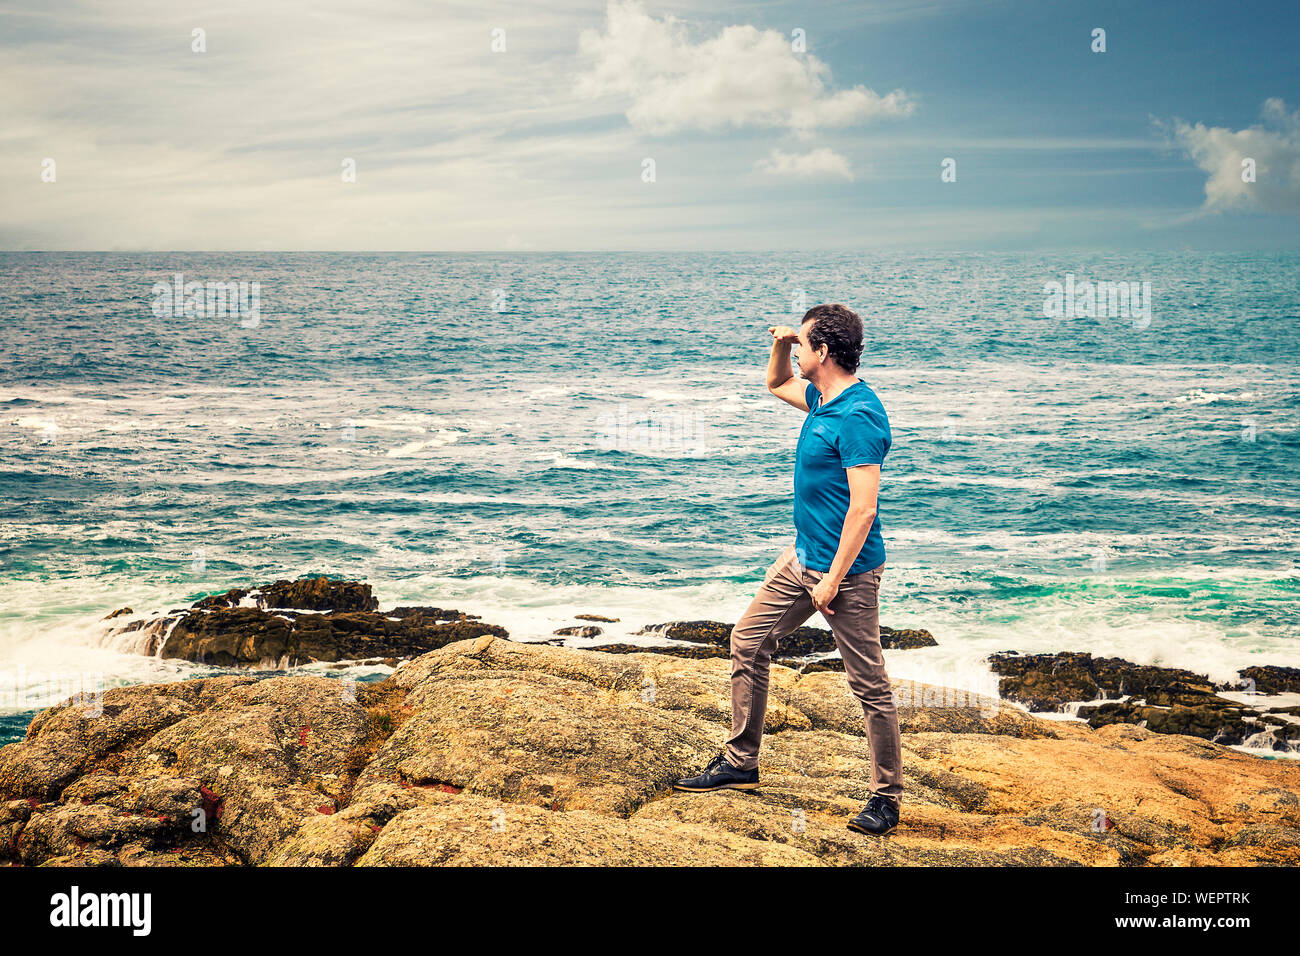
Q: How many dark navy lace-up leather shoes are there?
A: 2